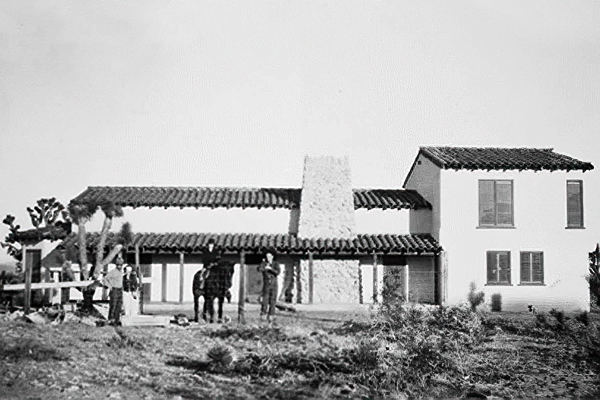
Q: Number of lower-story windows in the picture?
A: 2